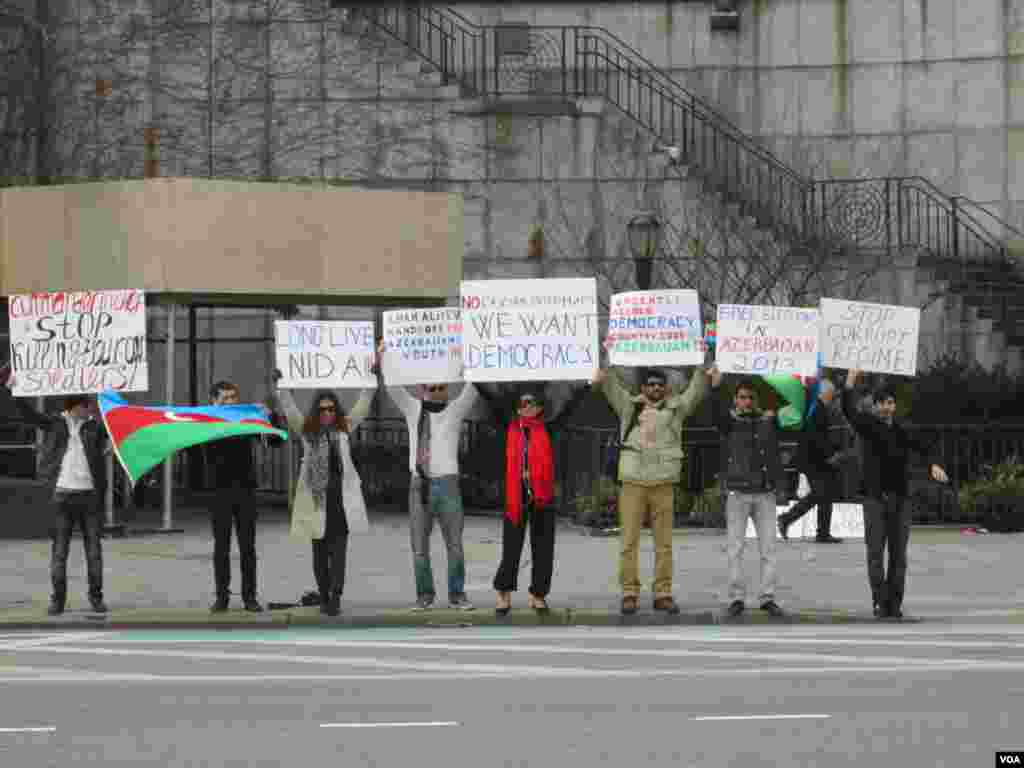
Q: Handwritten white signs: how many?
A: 7